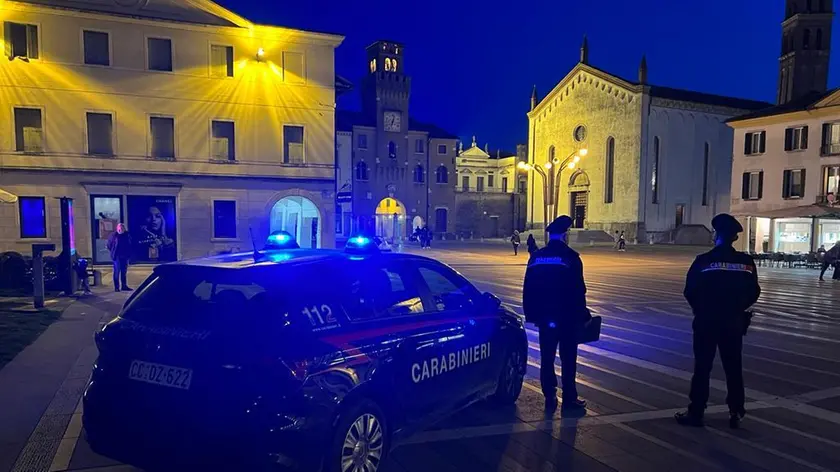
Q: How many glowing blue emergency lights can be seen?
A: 2